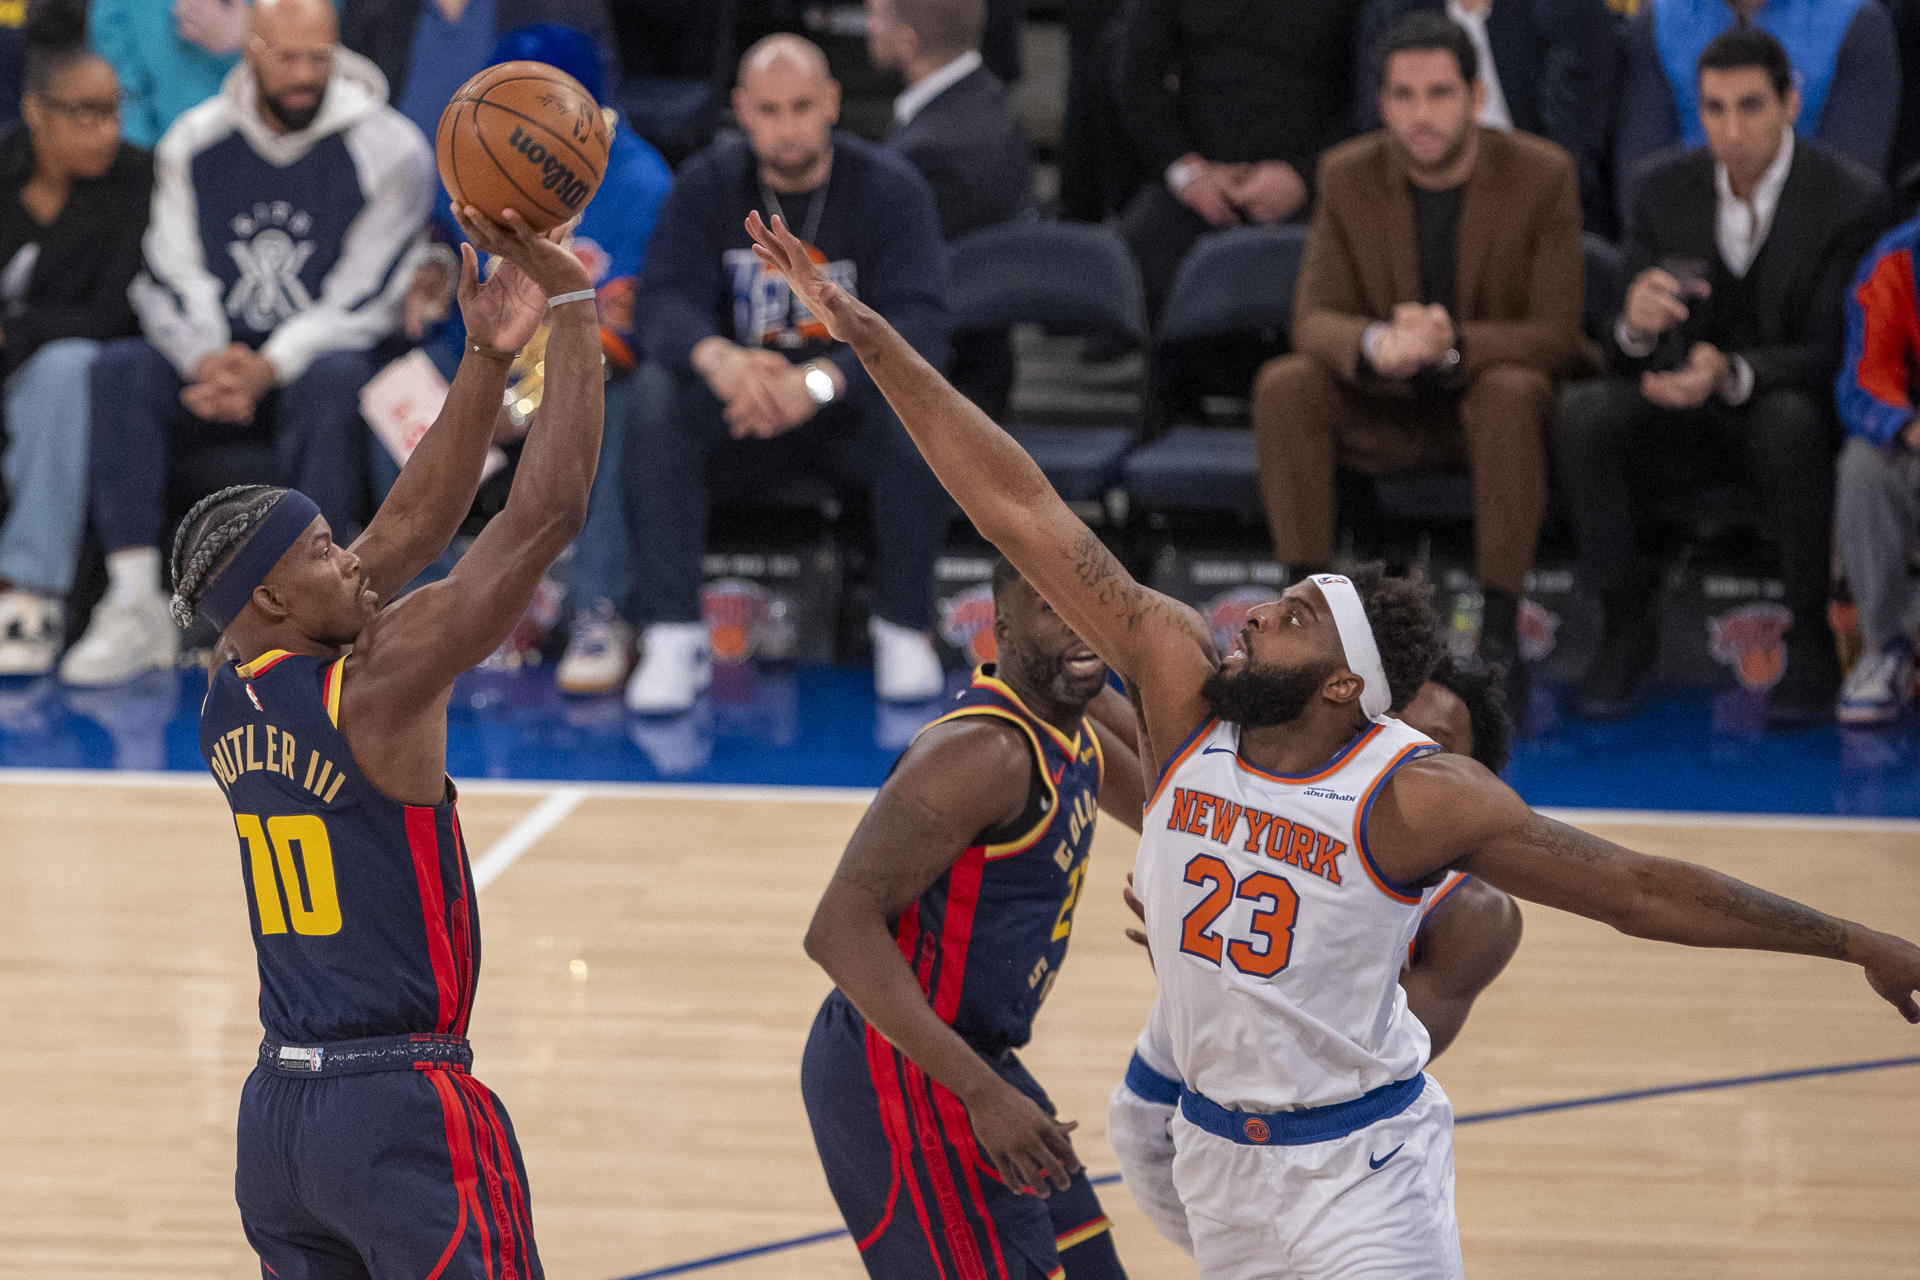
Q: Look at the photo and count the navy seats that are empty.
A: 2